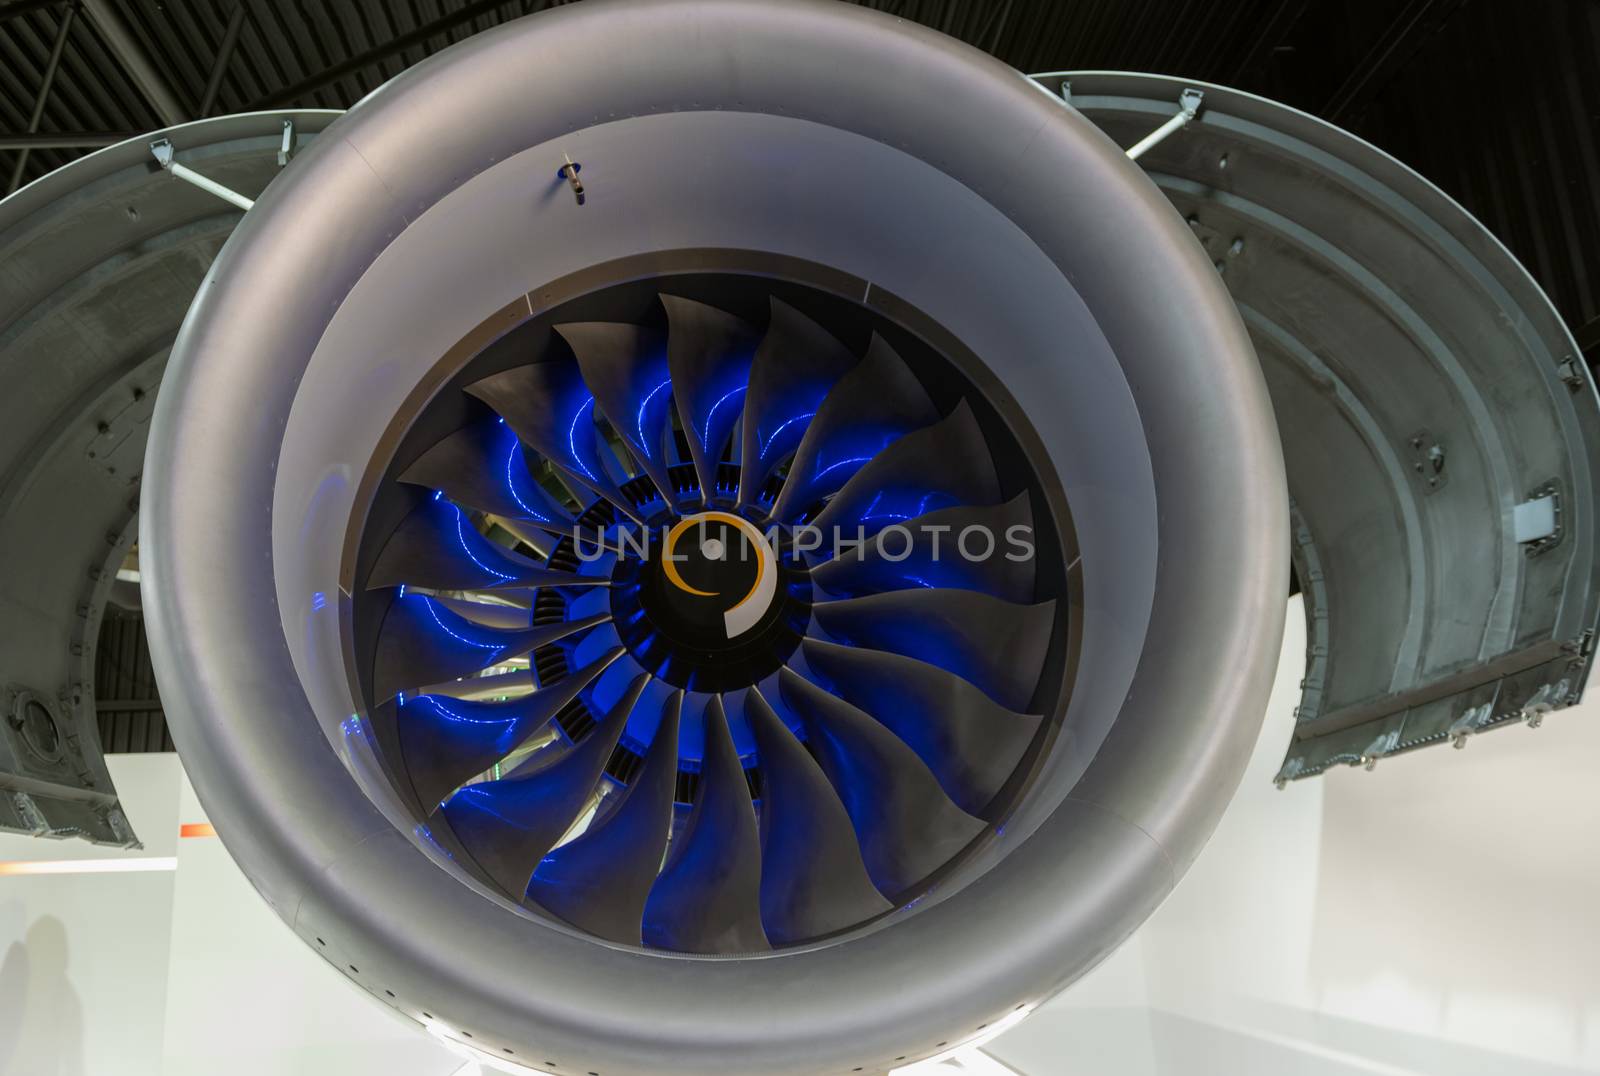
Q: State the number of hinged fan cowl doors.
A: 2